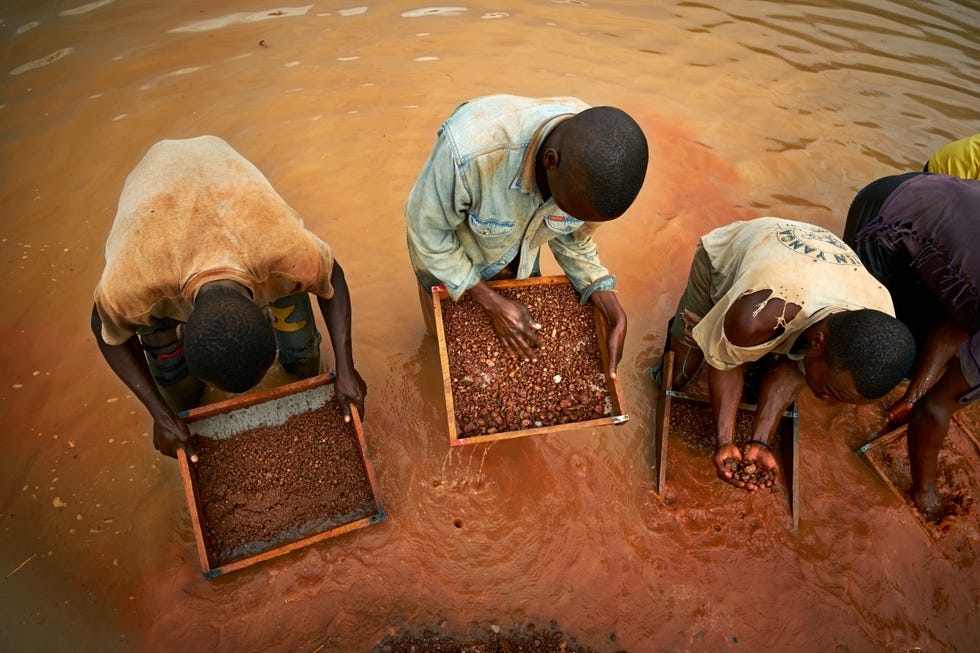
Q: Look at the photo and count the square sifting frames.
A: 4